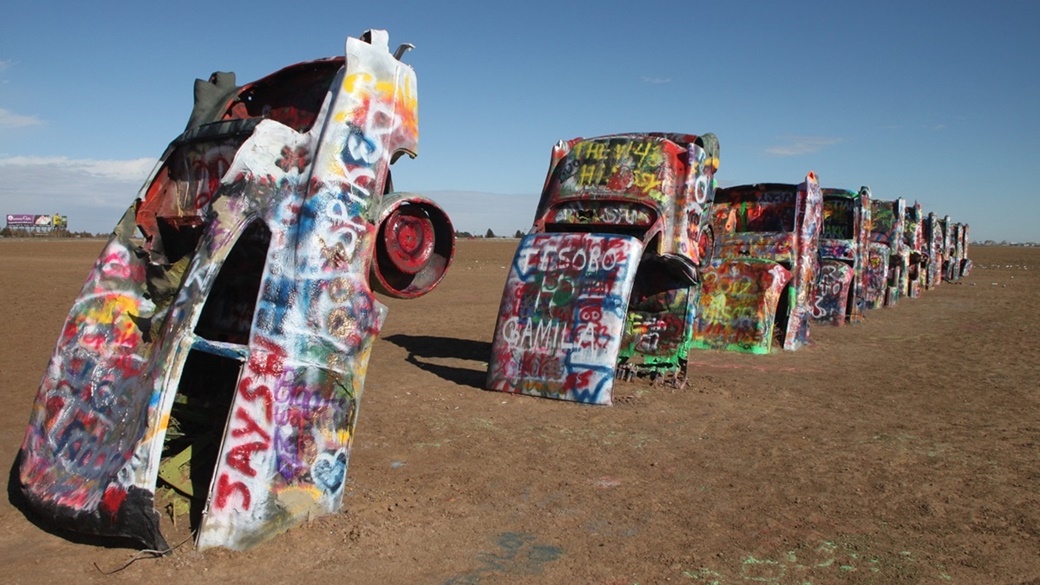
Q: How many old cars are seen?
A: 10